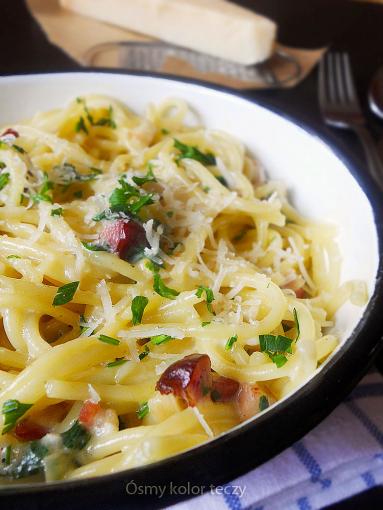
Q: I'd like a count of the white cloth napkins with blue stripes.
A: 1